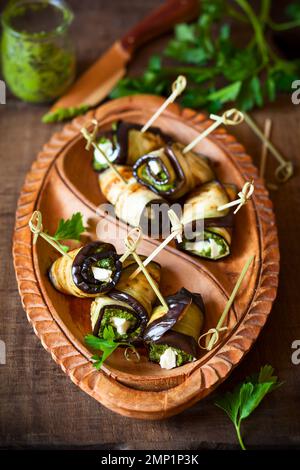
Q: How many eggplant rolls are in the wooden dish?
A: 7